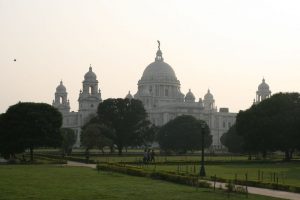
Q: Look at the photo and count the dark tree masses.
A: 4